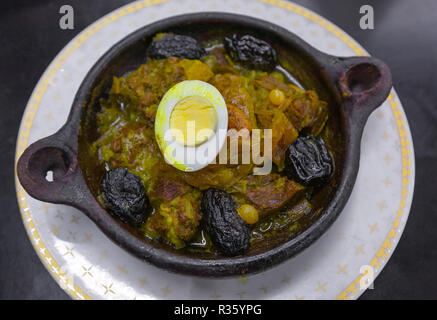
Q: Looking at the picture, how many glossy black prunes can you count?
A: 5